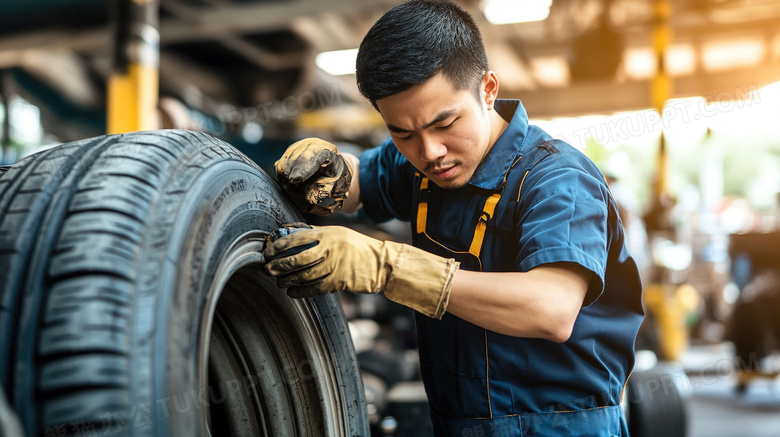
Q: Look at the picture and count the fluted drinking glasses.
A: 0